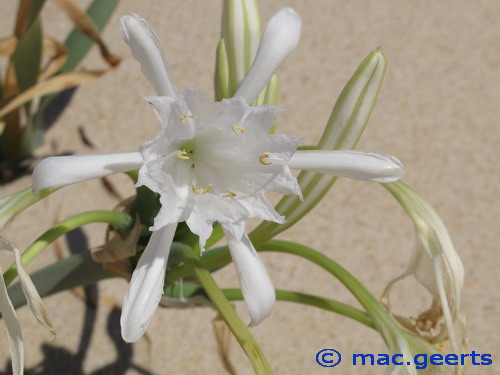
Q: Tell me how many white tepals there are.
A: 6